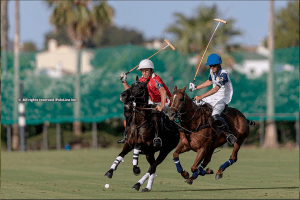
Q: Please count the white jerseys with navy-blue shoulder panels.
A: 1